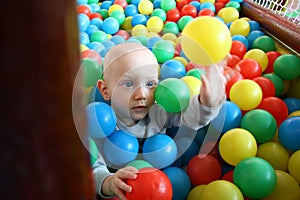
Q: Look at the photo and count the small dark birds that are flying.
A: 0